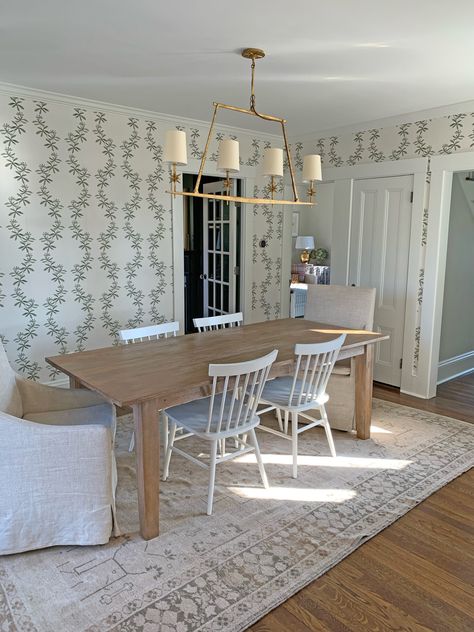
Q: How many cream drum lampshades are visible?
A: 4